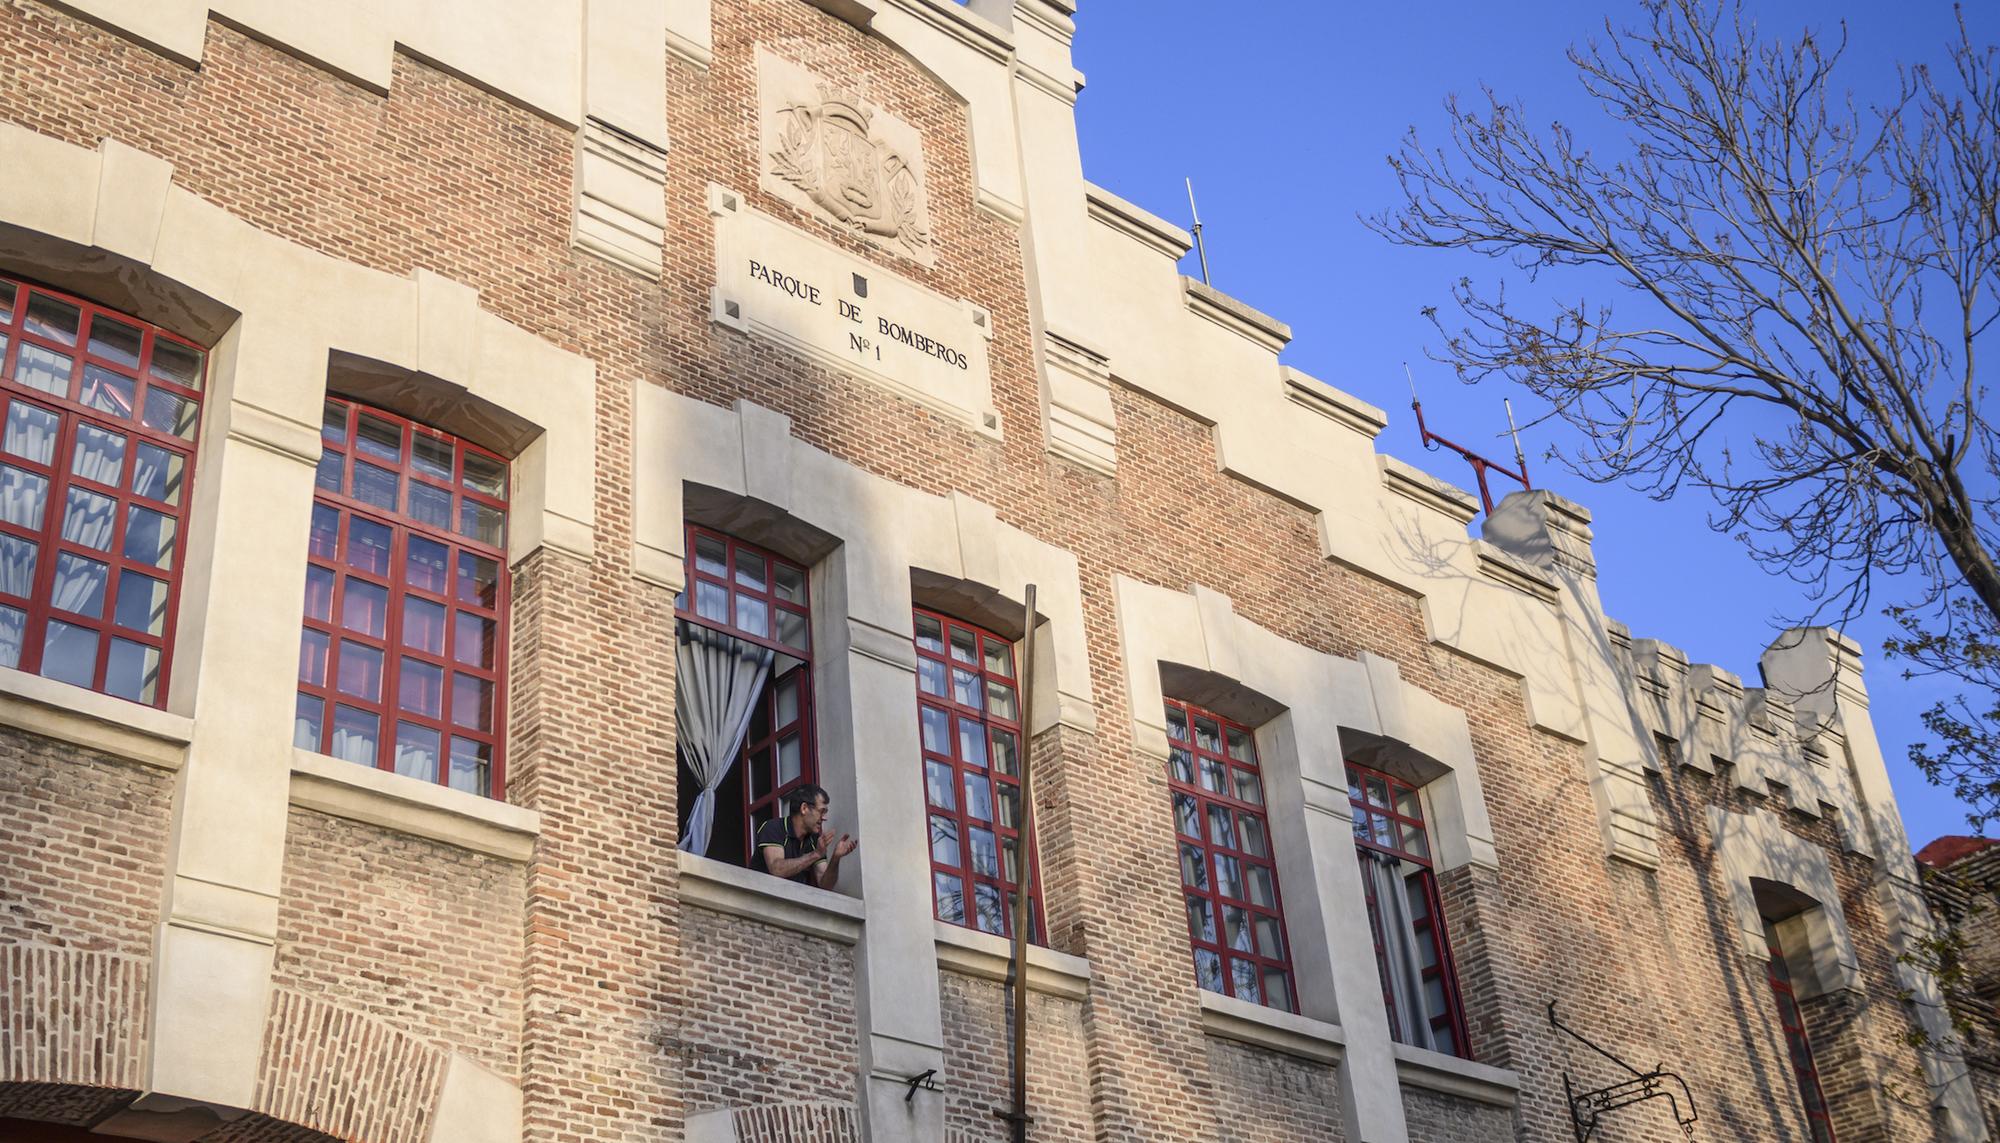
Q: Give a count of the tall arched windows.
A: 7